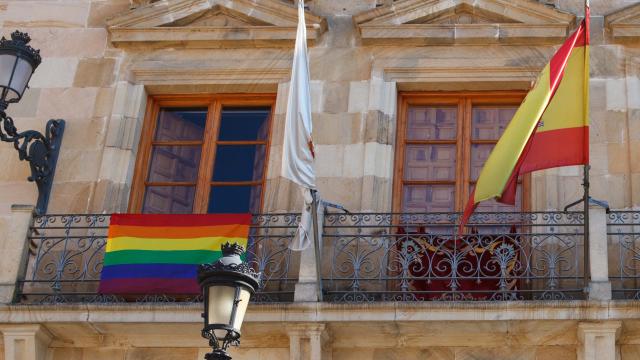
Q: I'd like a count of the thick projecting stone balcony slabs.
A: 1